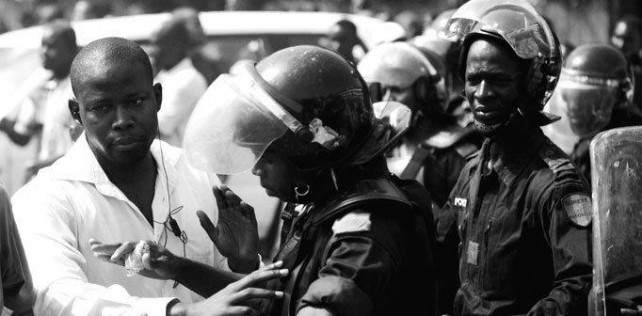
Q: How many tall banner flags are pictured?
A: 0